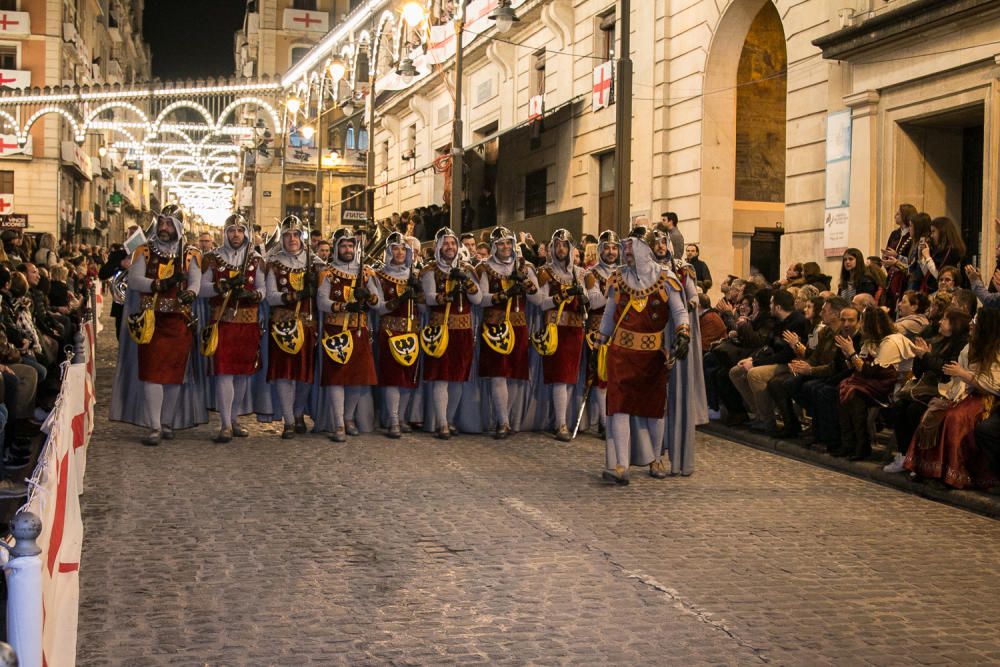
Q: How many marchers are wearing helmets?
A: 11